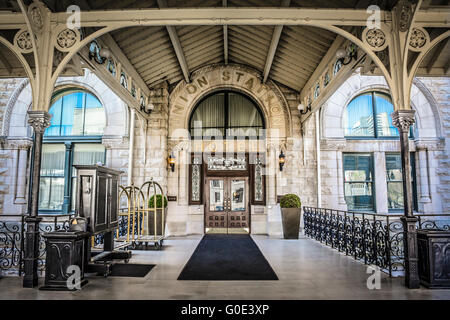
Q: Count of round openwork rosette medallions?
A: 4